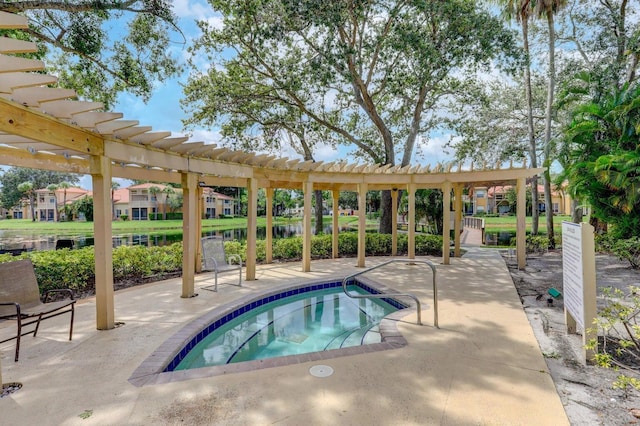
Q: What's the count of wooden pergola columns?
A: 13